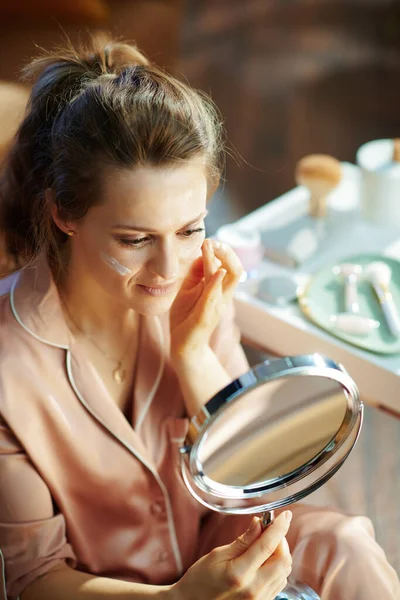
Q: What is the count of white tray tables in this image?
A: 1